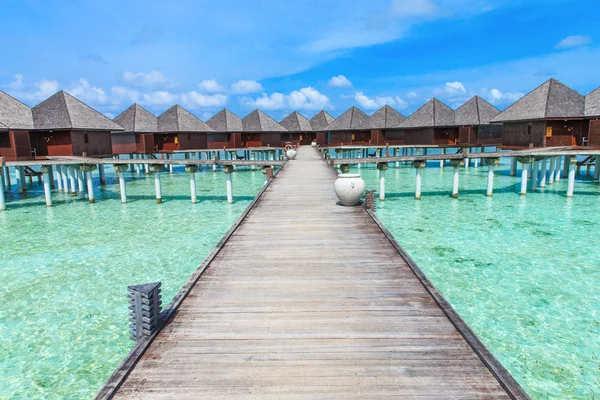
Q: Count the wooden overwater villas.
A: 14